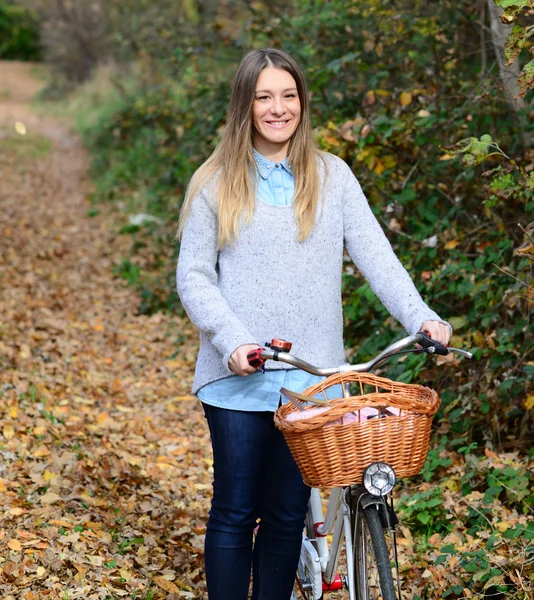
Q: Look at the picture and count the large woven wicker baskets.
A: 1